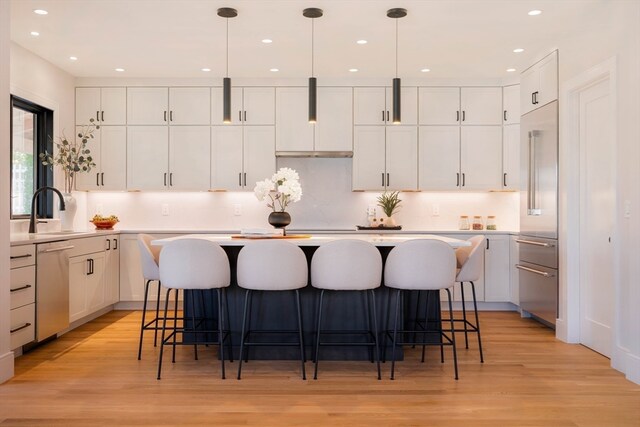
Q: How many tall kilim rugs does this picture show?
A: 0